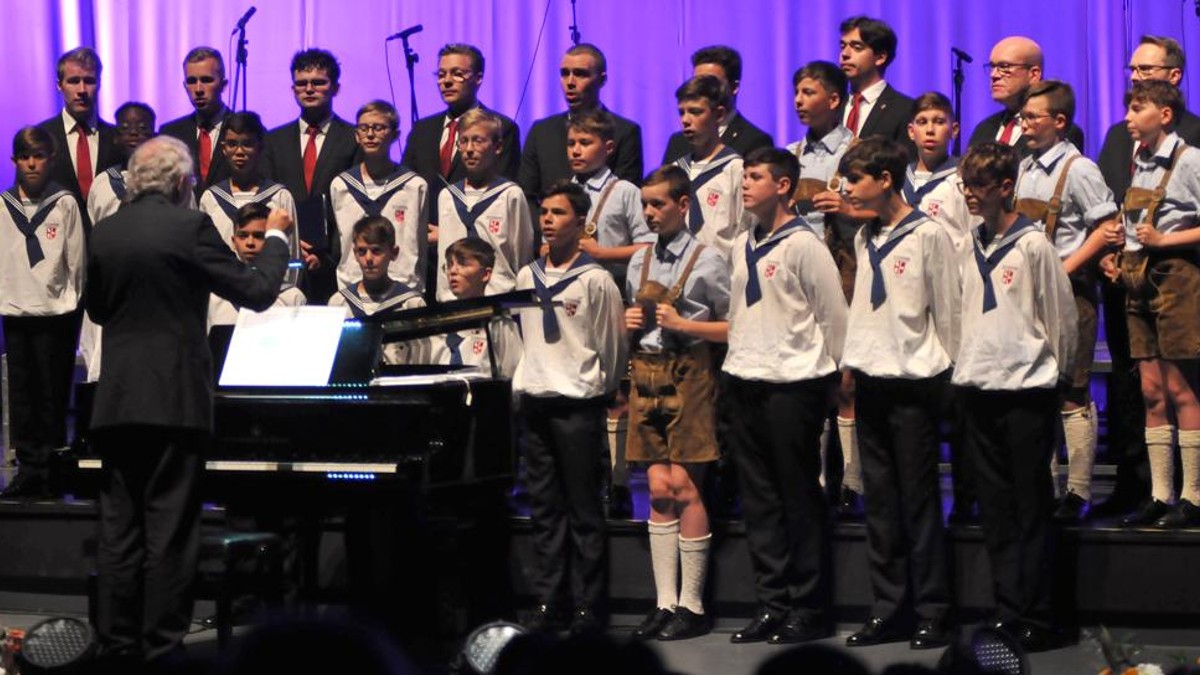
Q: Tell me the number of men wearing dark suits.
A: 10